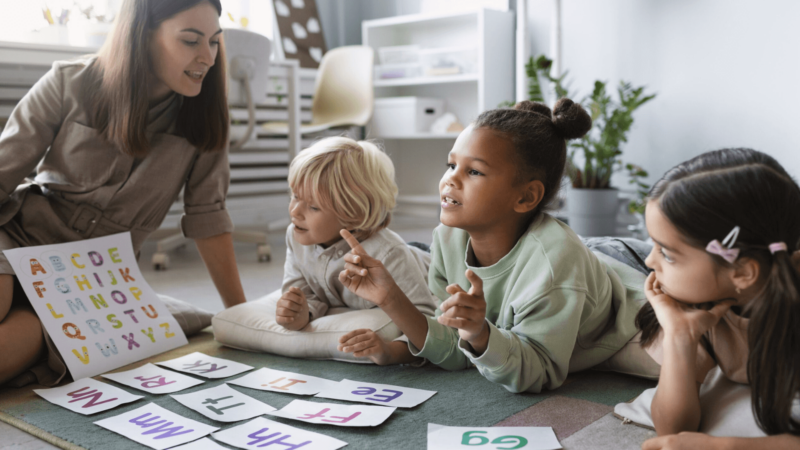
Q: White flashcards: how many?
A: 11